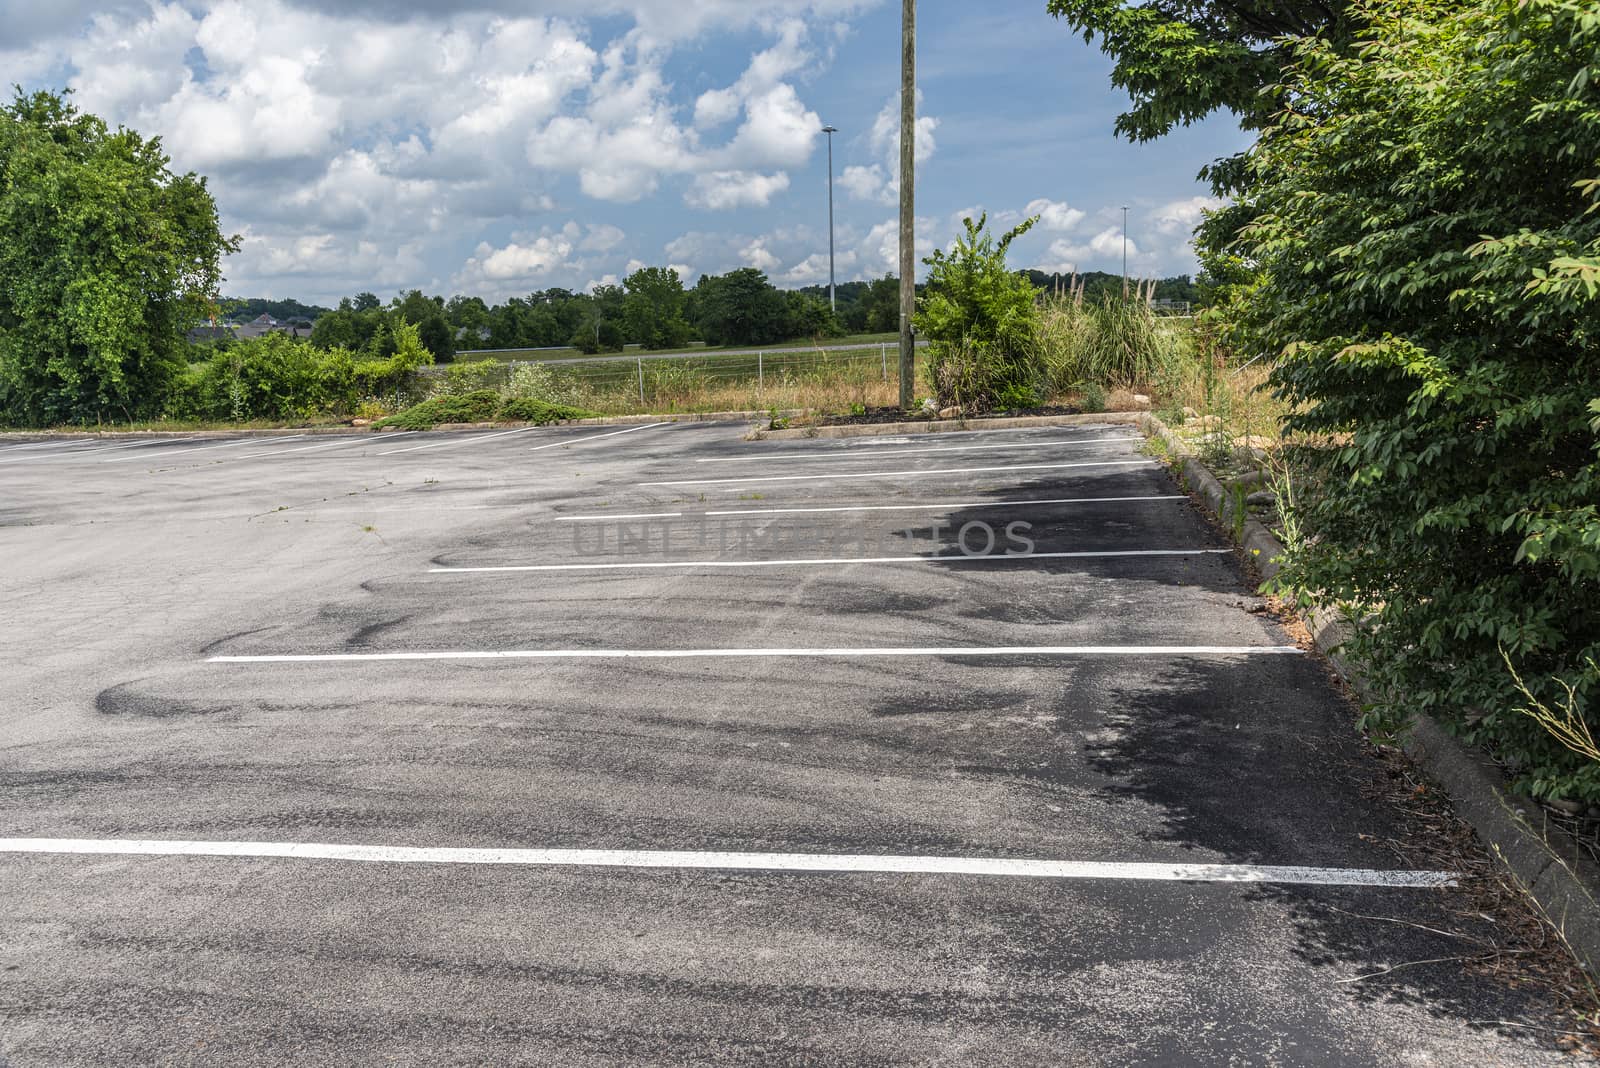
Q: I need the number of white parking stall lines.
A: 12